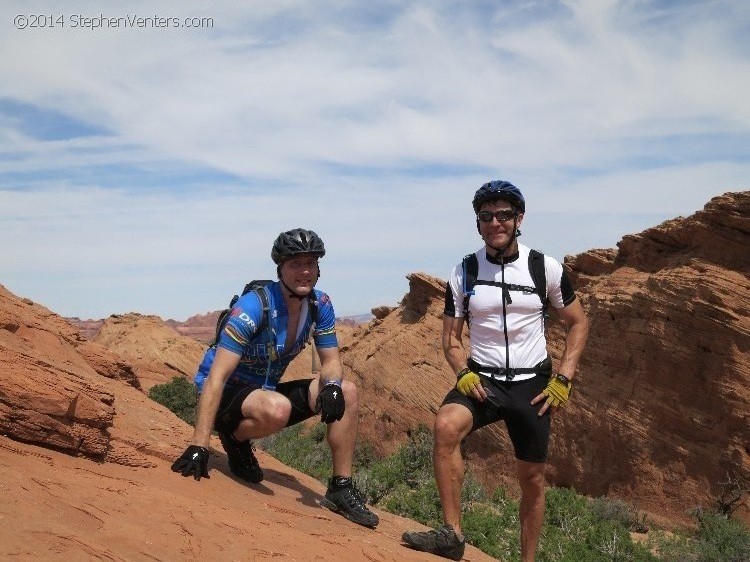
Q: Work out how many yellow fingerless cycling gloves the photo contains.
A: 2